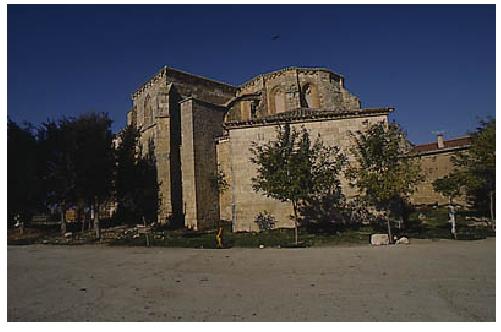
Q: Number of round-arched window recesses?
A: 2